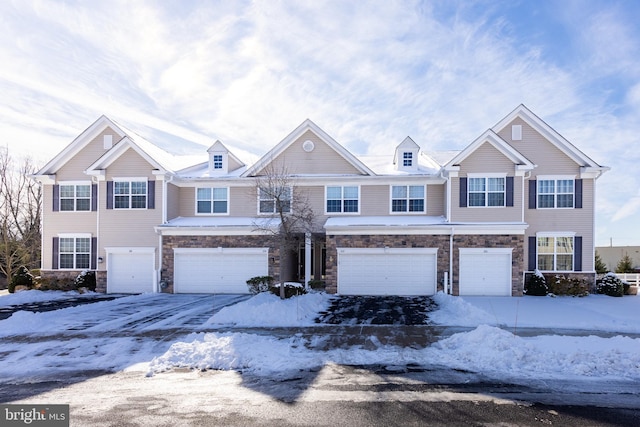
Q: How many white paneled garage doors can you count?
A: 4